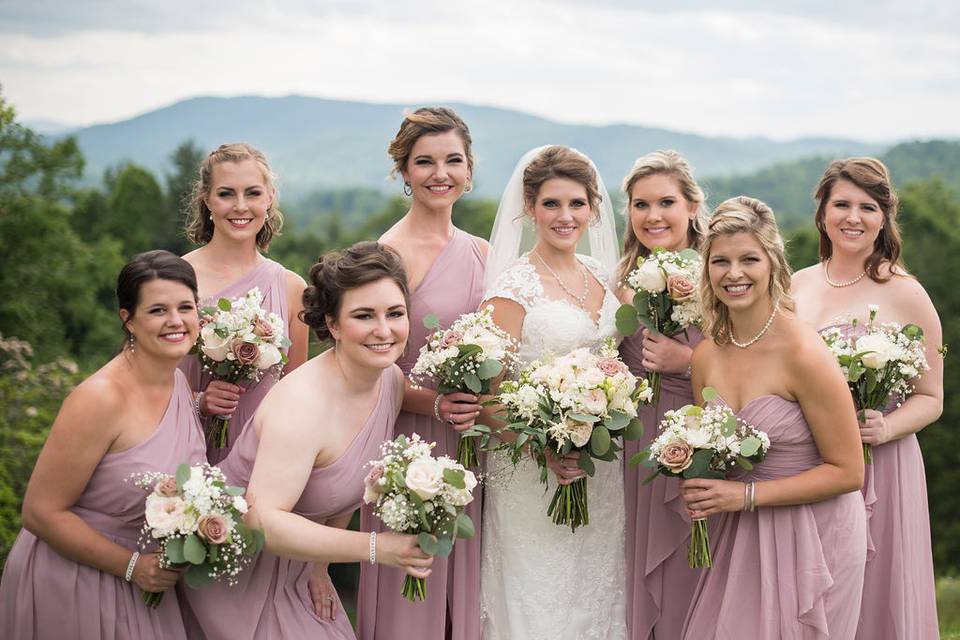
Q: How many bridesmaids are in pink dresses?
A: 7